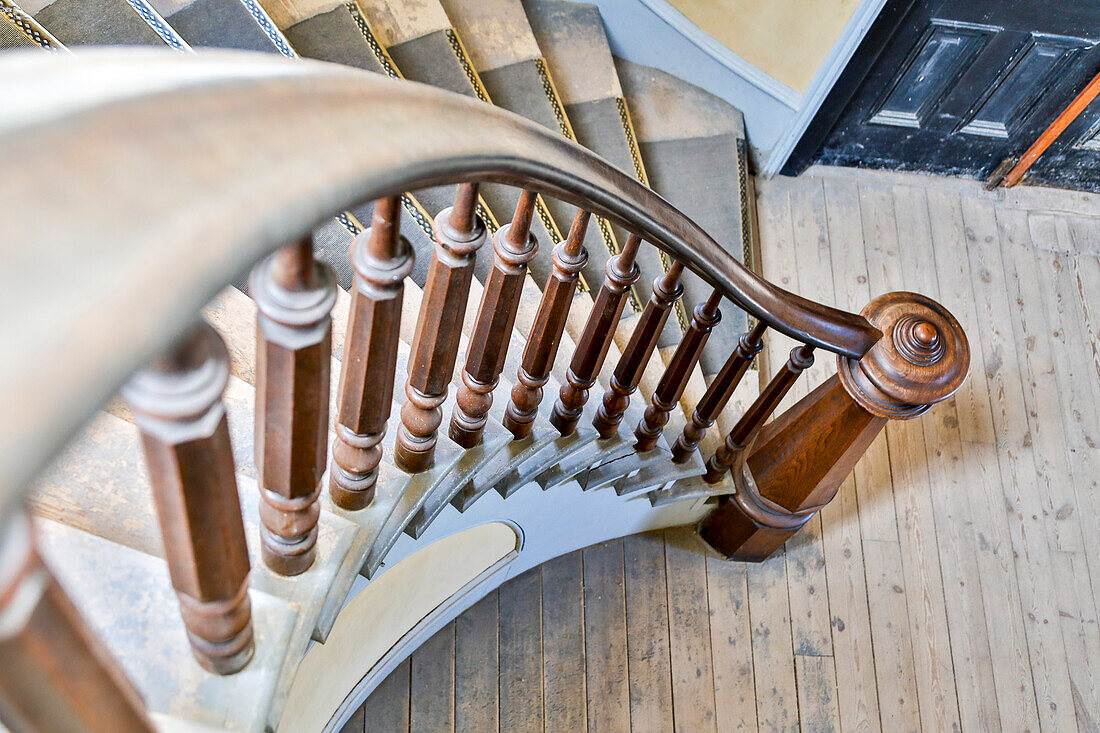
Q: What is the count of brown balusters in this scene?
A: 12